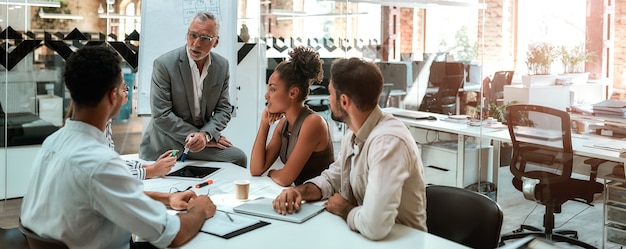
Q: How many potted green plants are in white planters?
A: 2